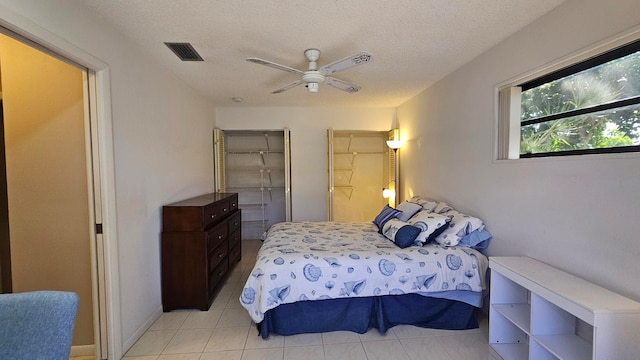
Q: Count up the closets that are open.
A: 2